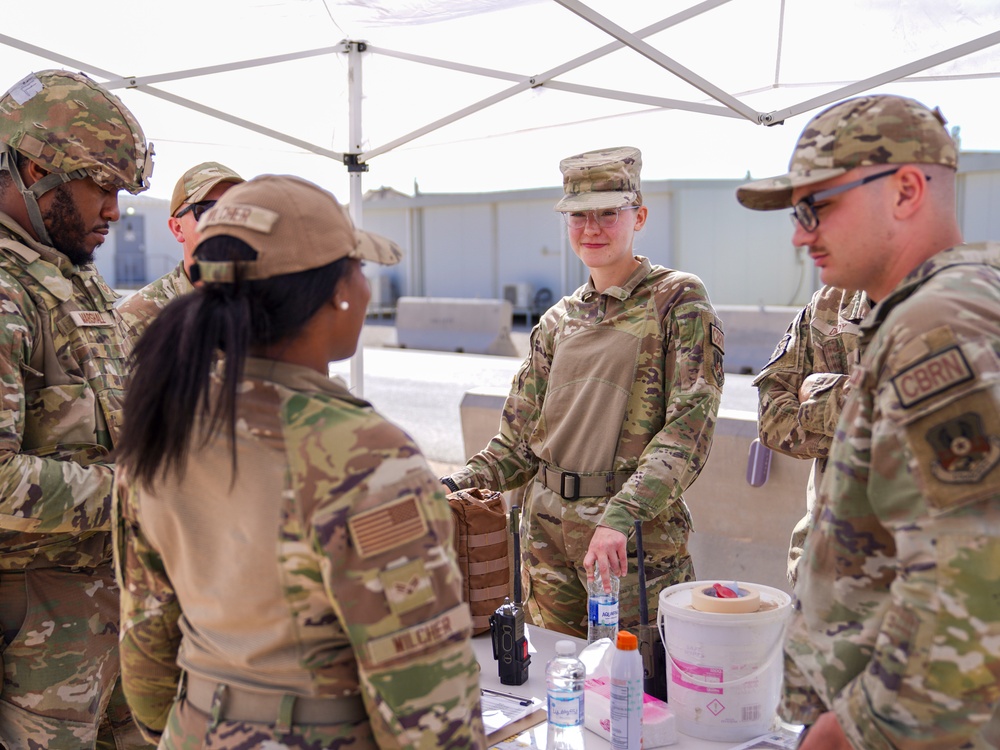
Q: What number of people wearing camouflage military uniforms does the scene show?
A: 6